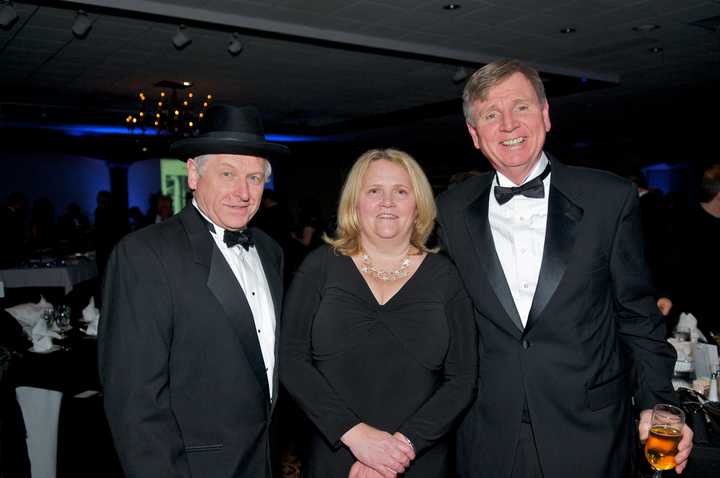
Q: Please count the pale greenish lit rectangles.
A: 1